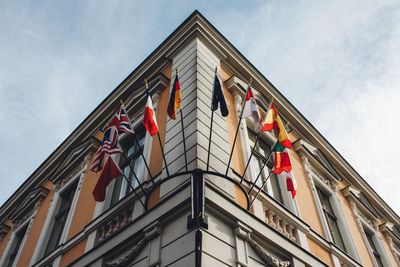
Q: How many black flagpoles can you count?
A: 10